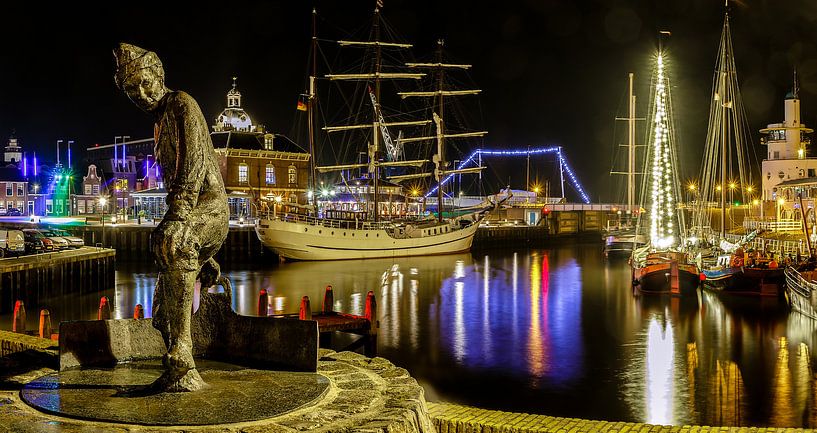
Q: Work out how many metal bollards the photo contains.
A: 8